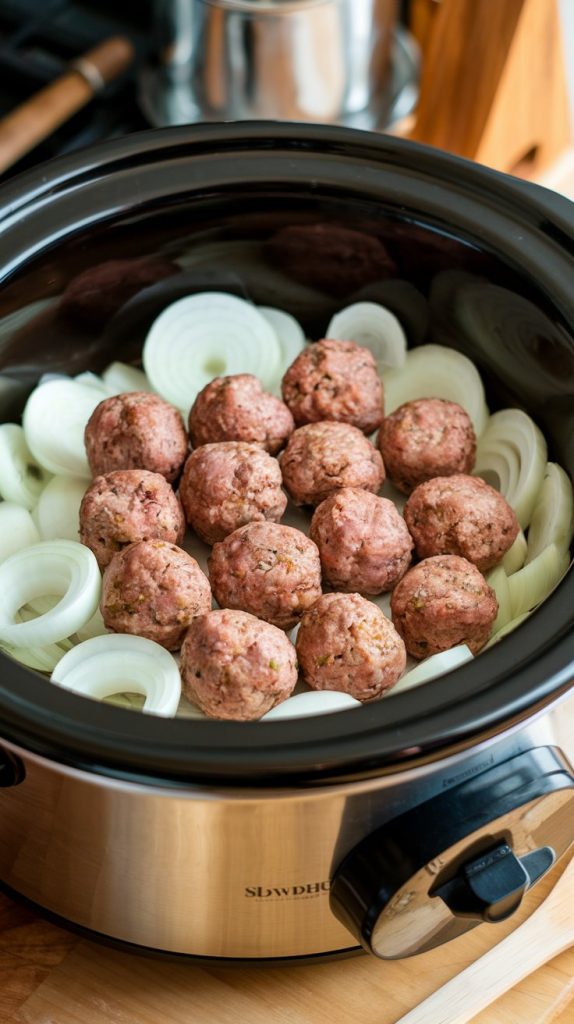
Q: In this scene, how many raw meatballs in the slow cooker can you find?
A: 14